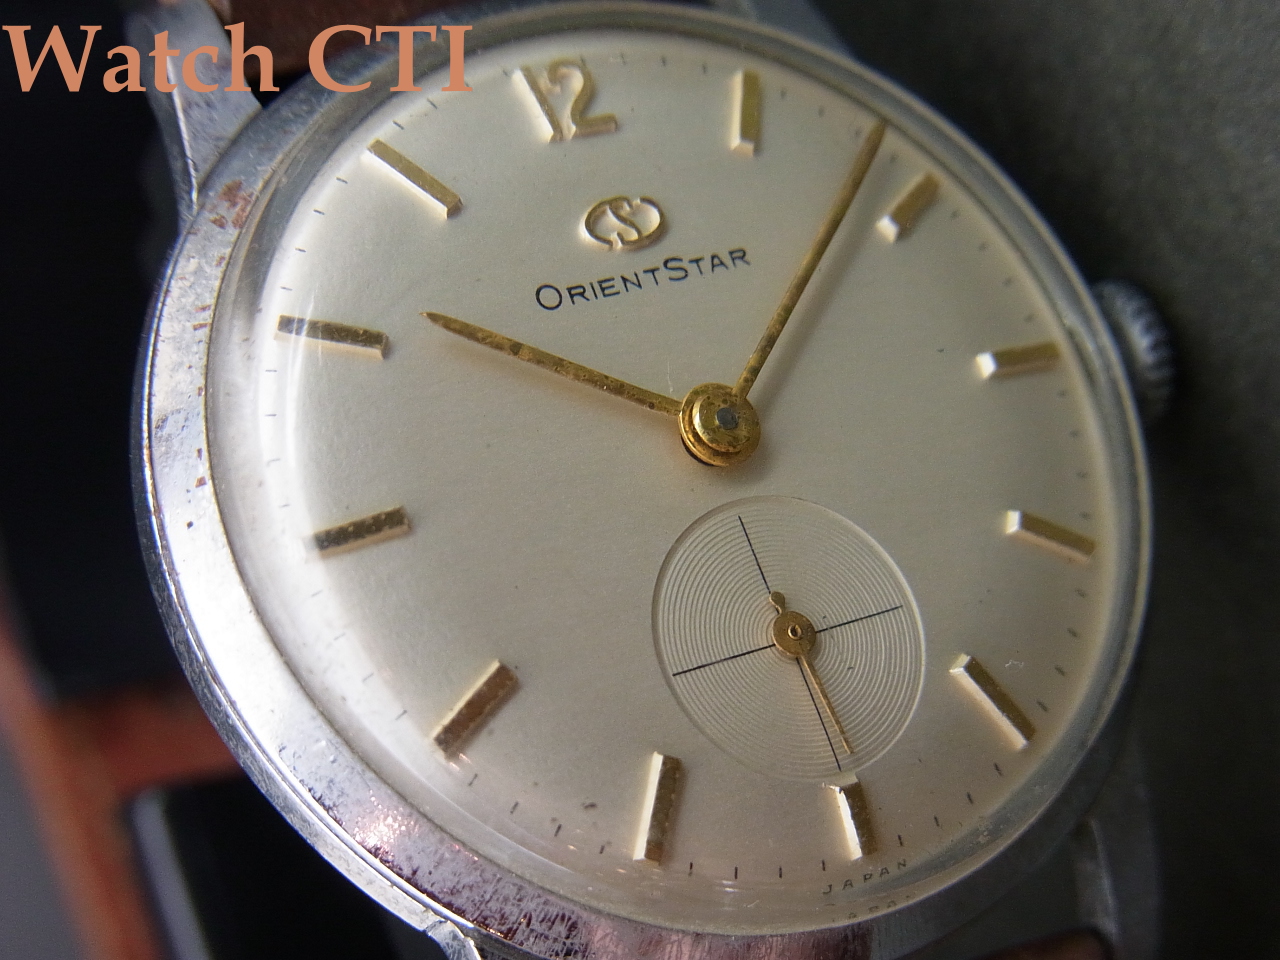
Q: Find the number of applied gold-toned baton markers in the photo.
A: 11